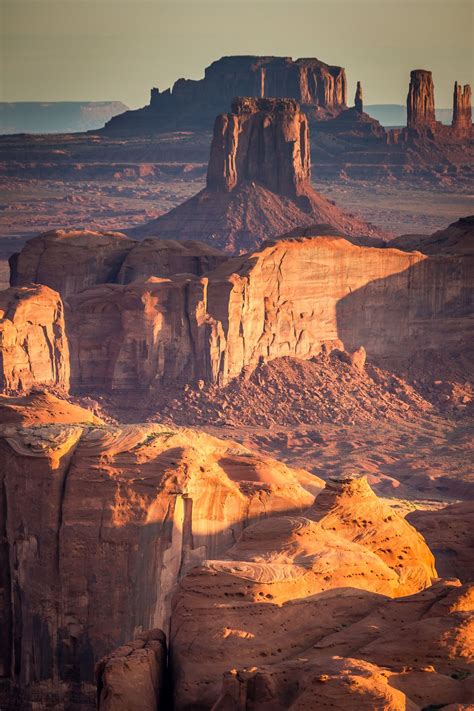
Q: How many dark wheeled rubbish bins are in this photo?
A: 0